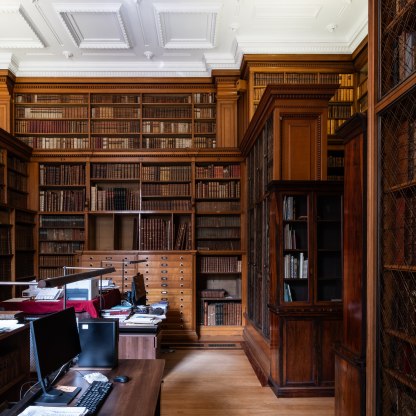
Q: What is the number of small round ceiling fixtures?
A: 4